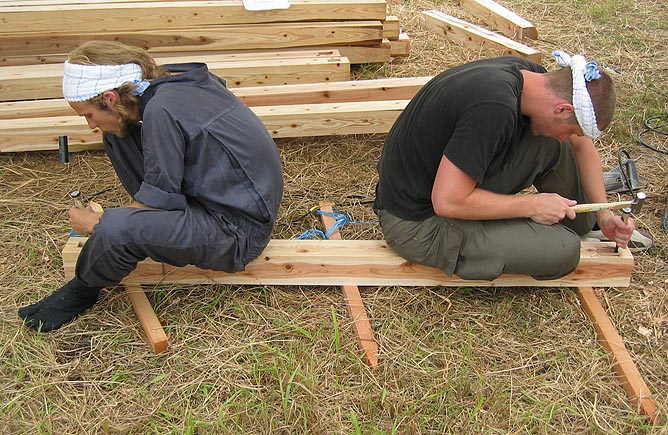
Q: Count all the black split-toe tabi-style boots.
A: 1